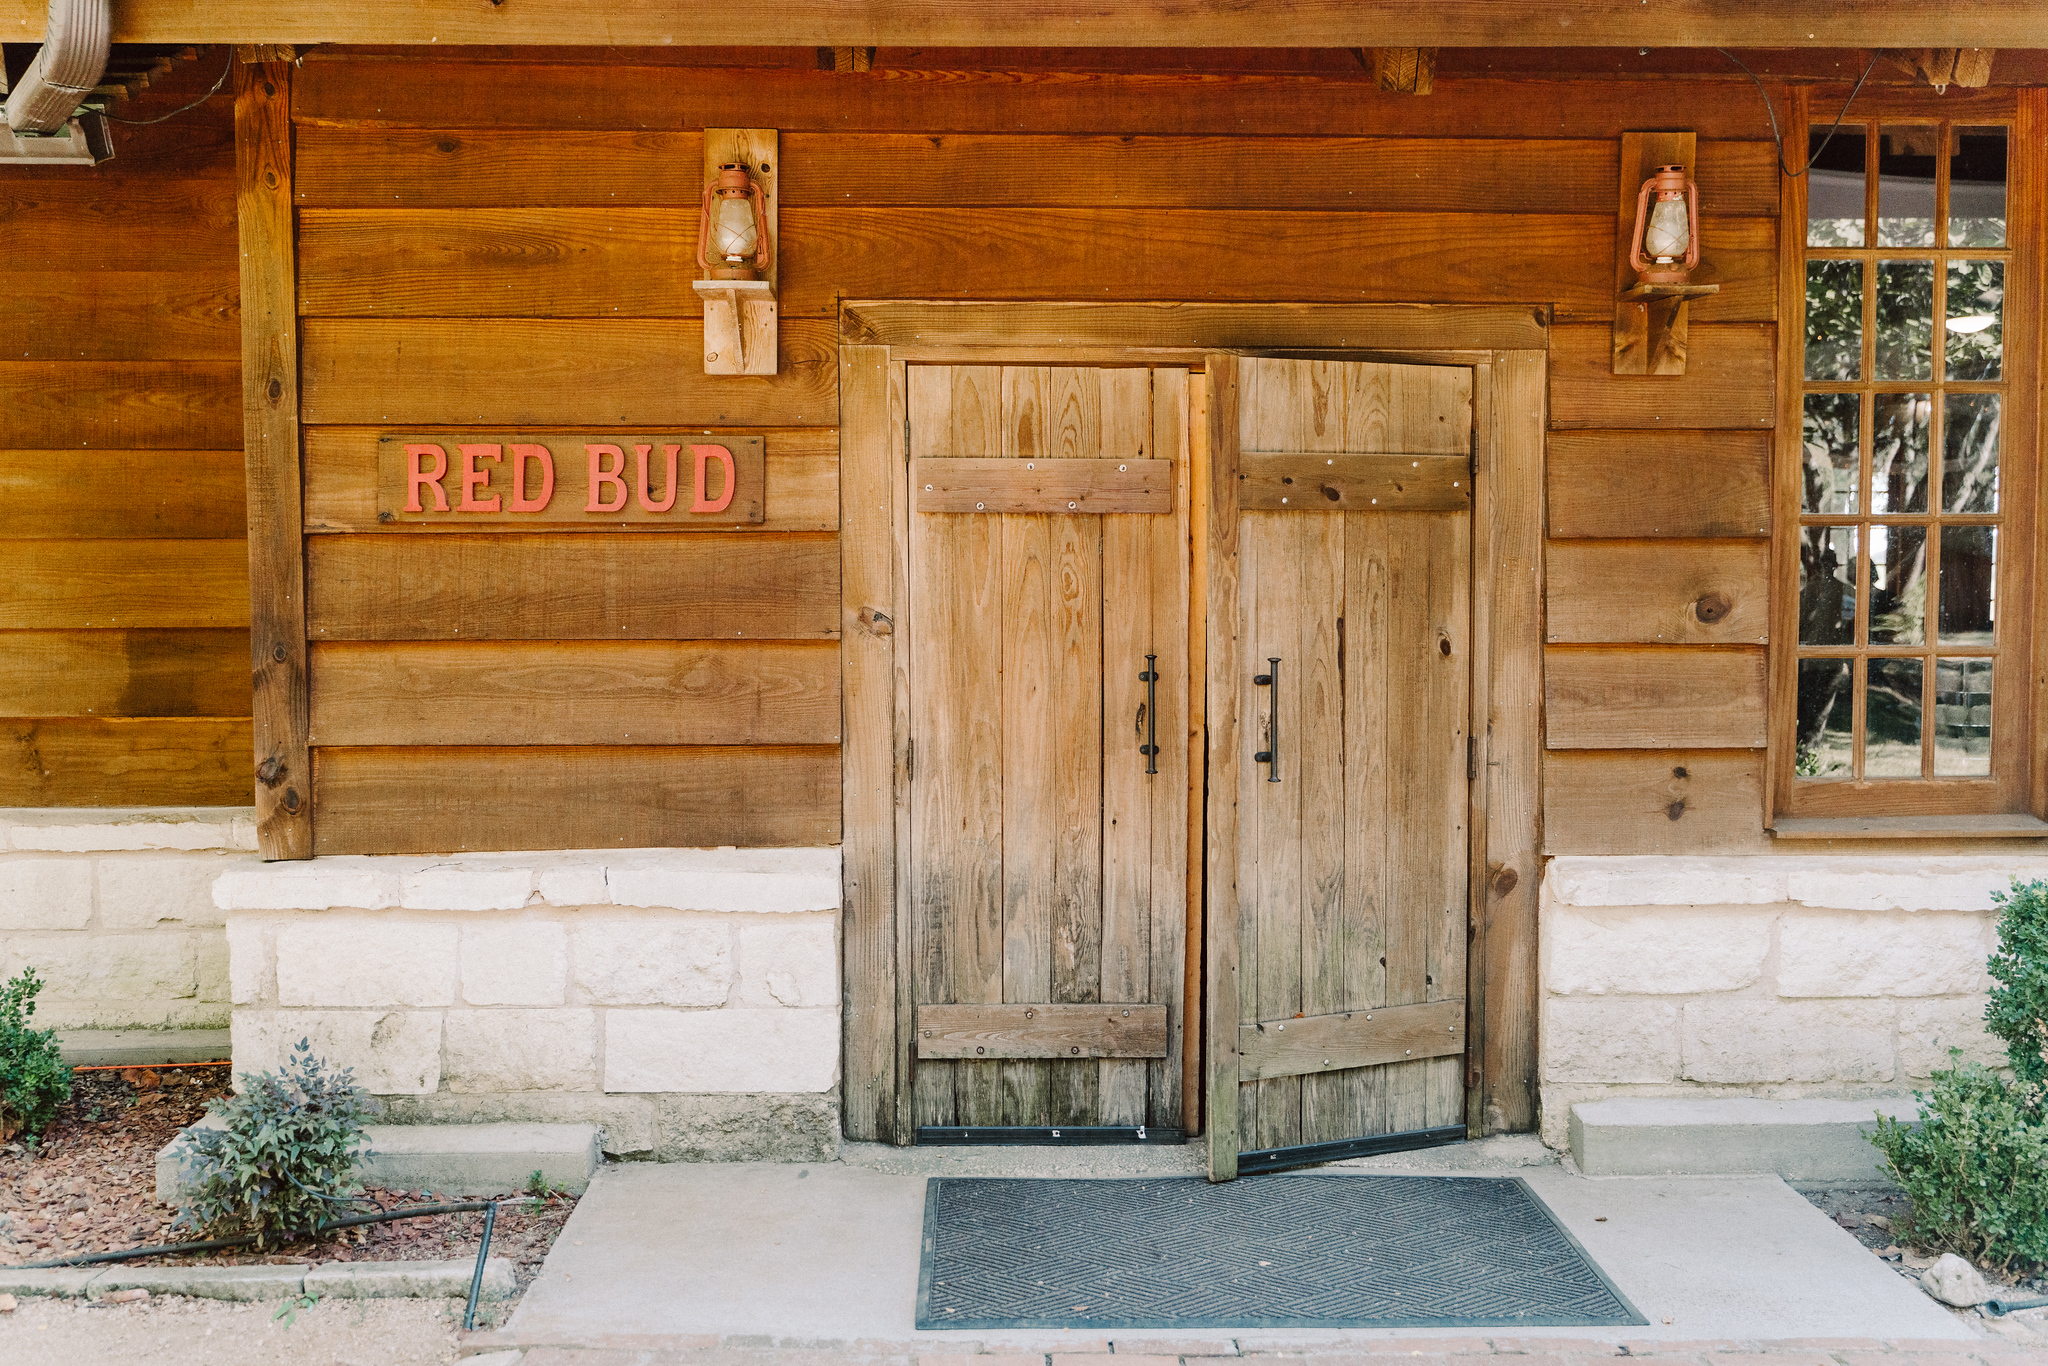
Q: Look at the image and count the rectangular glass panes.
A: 15